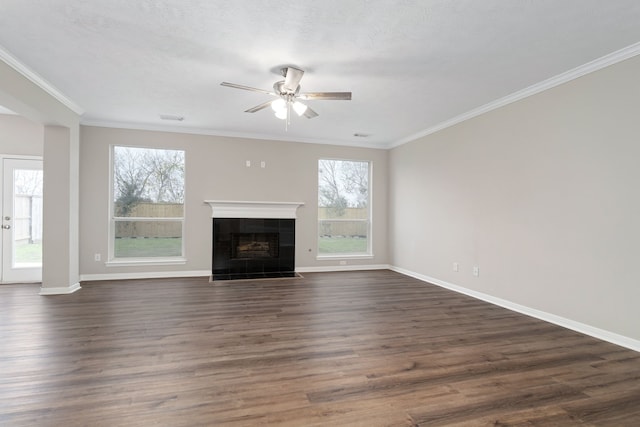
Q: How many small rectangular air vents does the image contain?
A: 2